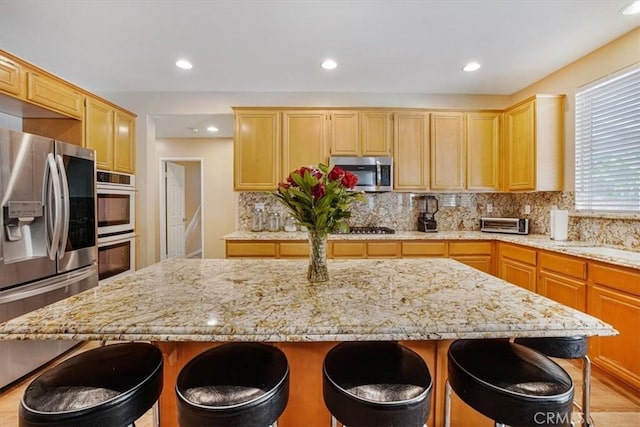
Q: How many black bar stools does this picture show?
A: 5